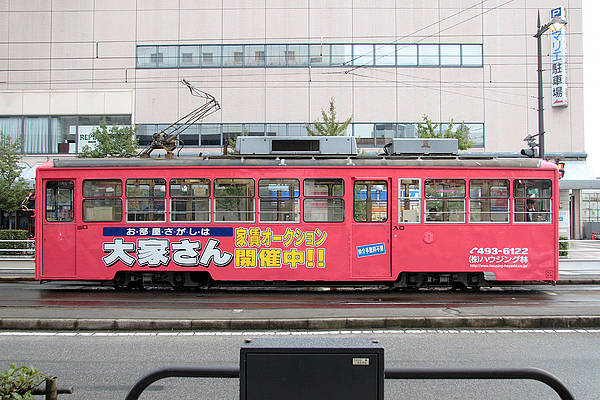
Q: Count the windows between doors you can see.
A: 6